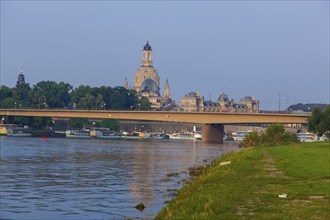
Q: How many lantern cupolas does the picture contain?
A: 1